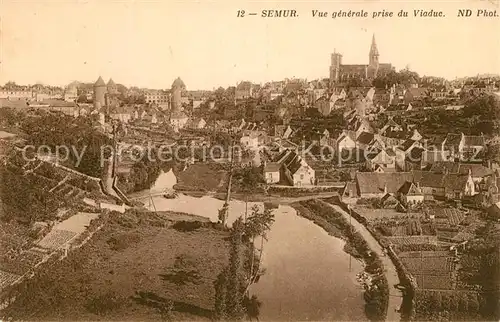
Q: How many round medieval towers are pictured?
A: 3